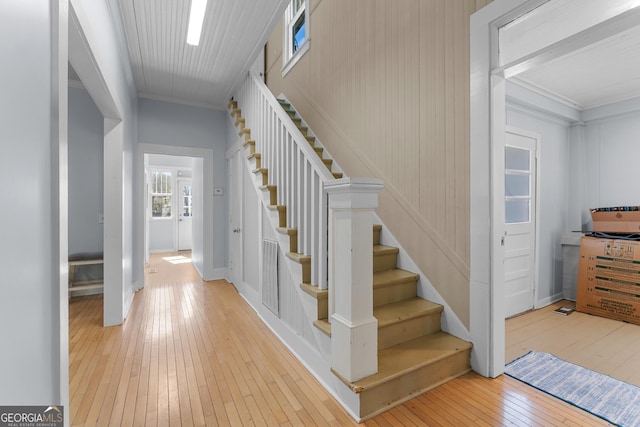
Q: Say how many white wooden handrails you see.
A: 1